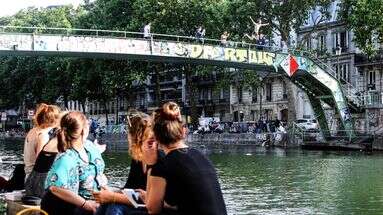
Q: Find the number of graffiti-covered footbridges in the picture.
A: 1